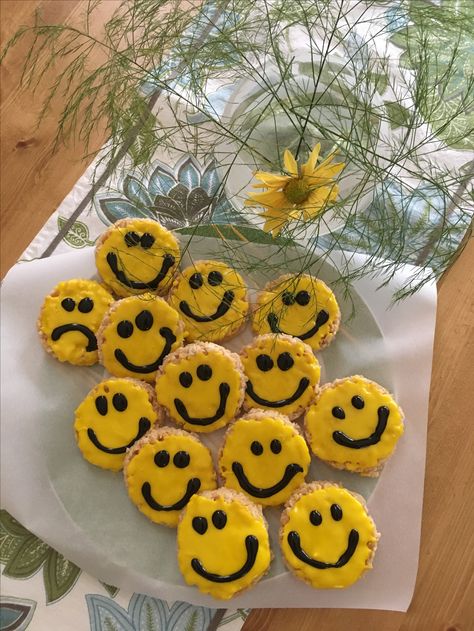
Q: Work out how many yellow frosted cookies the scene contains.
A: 13